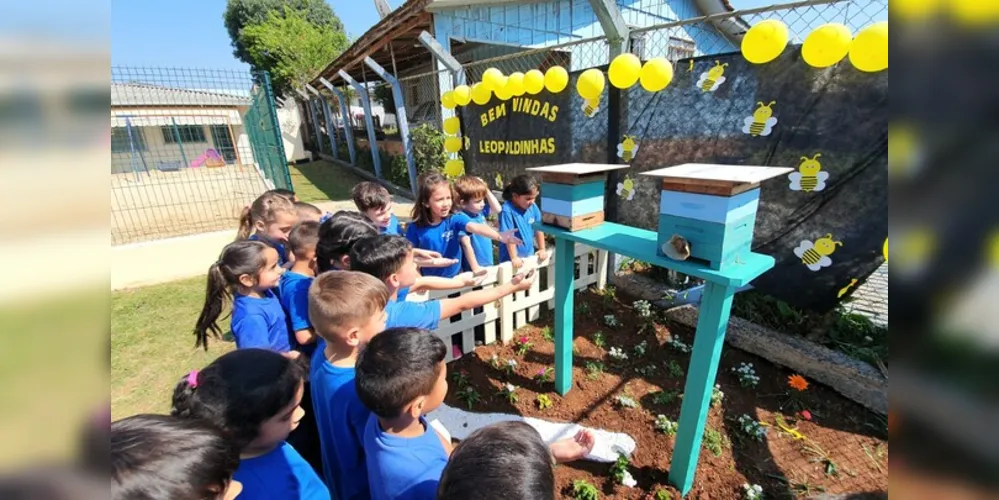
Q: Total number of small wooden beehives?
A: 2